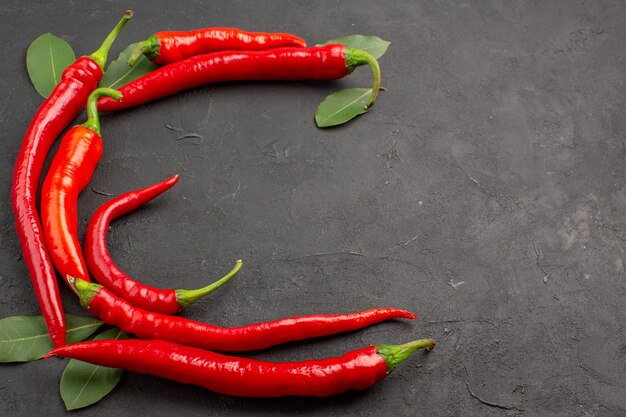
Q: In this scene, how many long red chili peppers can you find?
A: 7